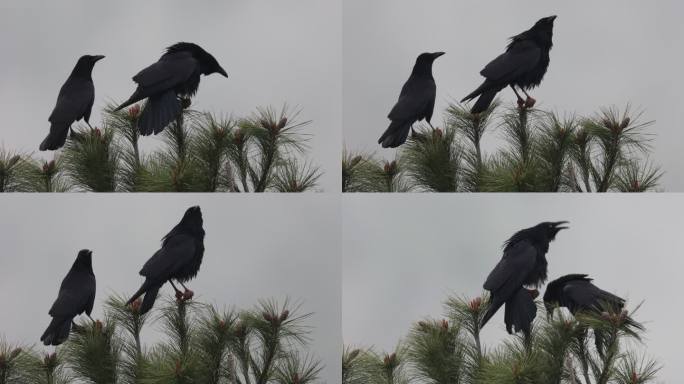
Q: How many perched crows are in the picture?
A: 8